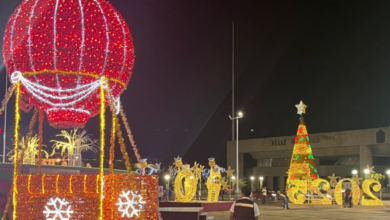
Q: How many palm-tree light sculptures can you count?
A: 2